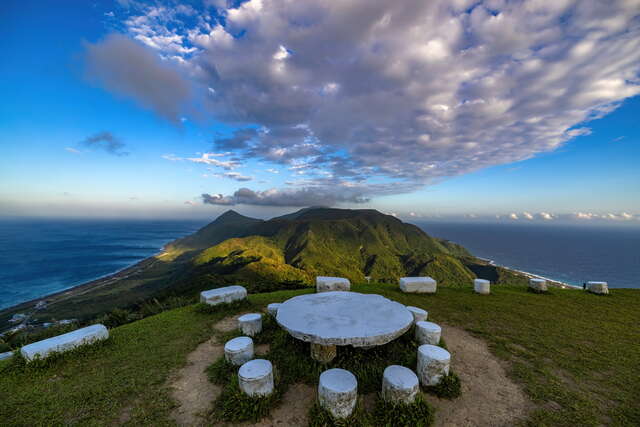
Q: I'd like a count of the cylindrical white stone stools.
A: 12